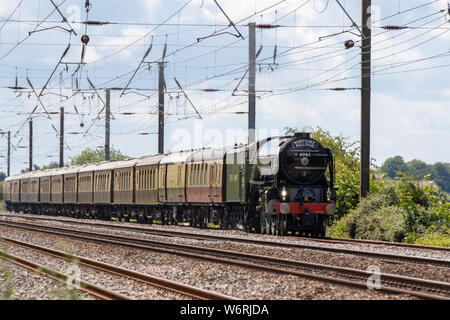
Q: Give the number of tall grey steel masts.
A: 7